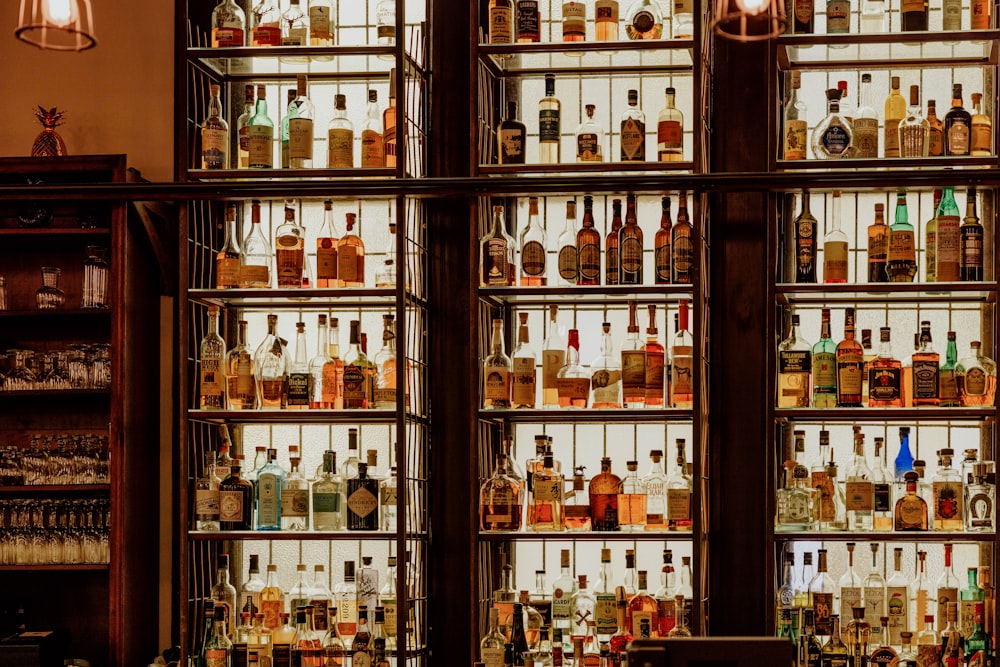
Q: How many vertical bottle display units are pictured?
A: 3